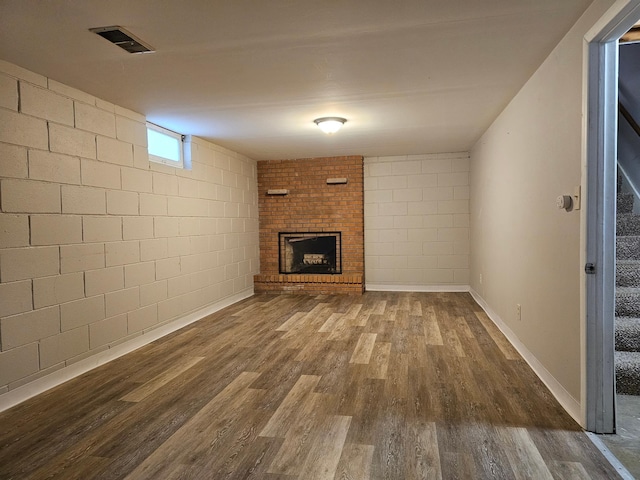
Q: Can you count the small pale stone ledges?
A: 2